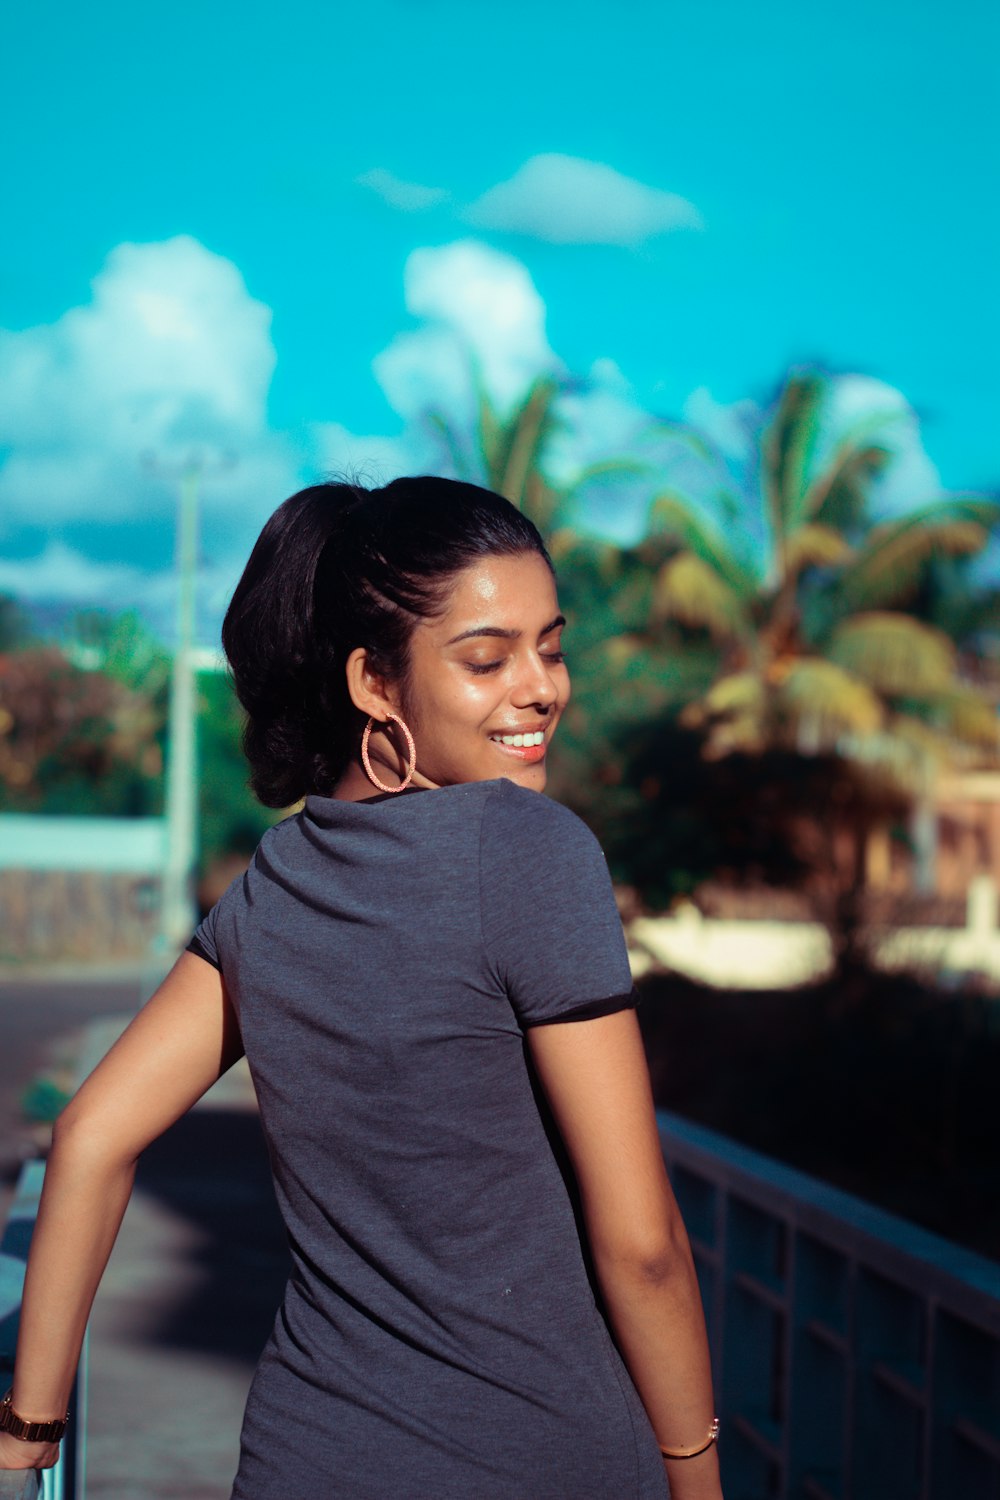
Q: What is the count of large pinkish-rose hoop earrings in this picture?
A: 1